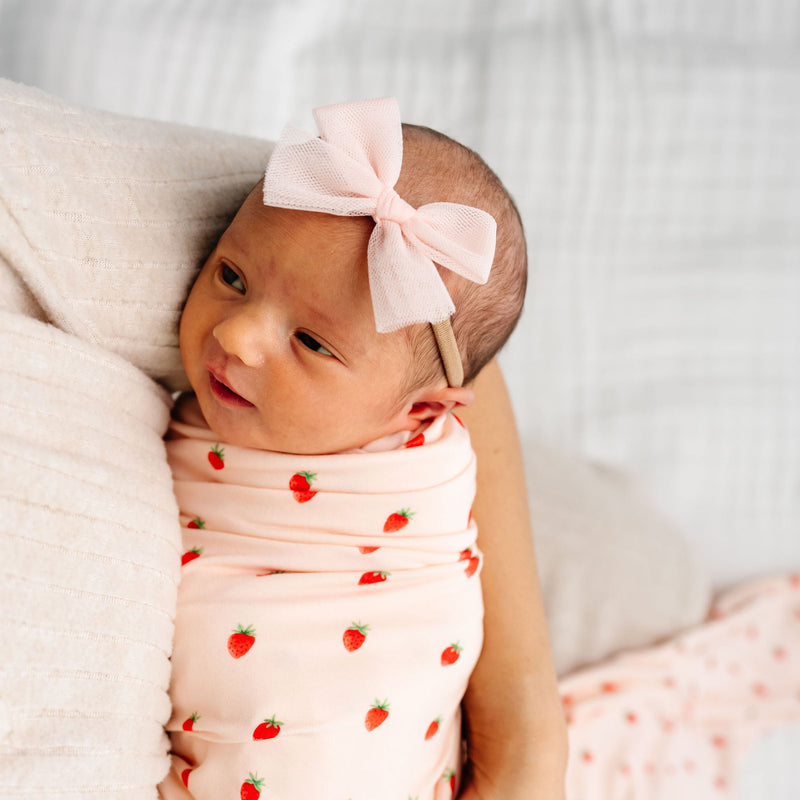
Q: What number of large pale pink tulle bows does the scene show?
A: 1